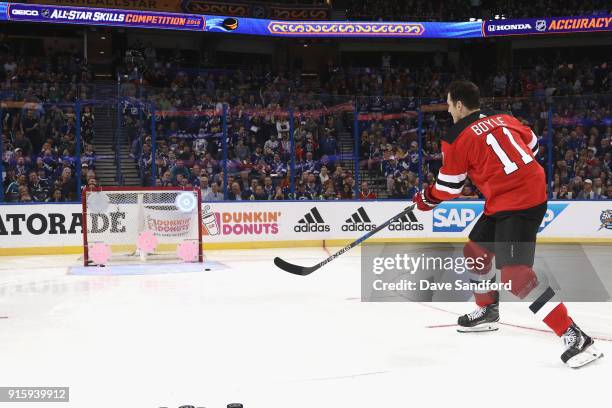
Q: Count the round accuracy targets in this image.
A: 5